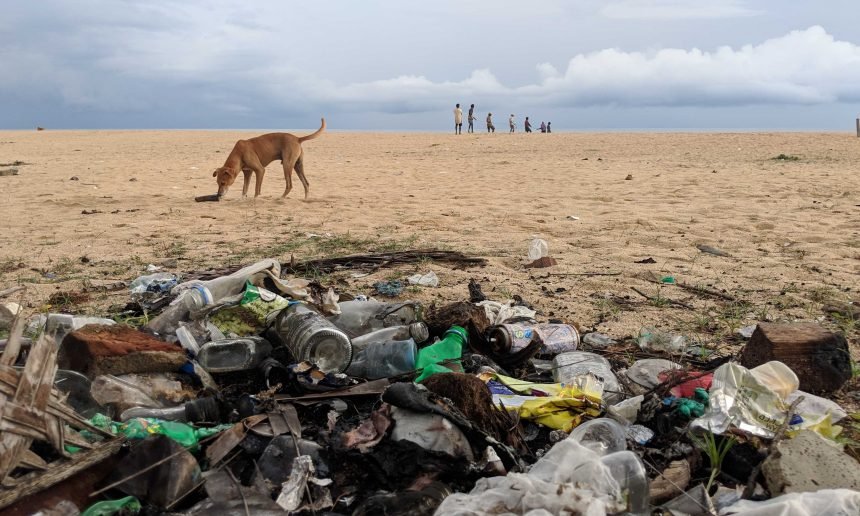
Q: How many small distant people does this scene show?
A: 7